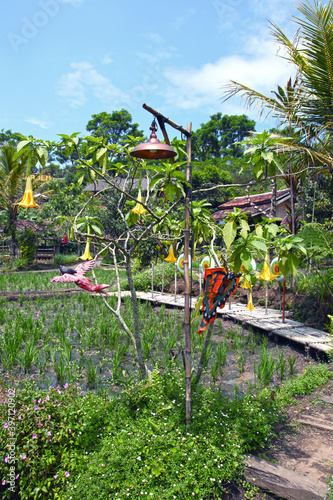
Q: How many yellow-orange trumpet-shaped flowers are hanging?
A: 7